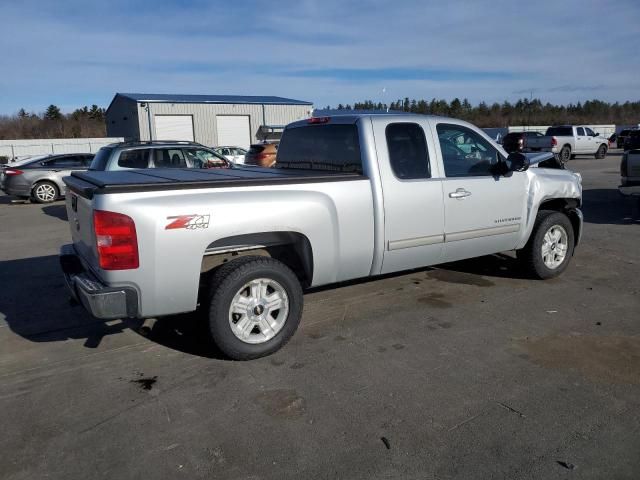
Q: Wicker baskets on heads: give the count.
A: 0